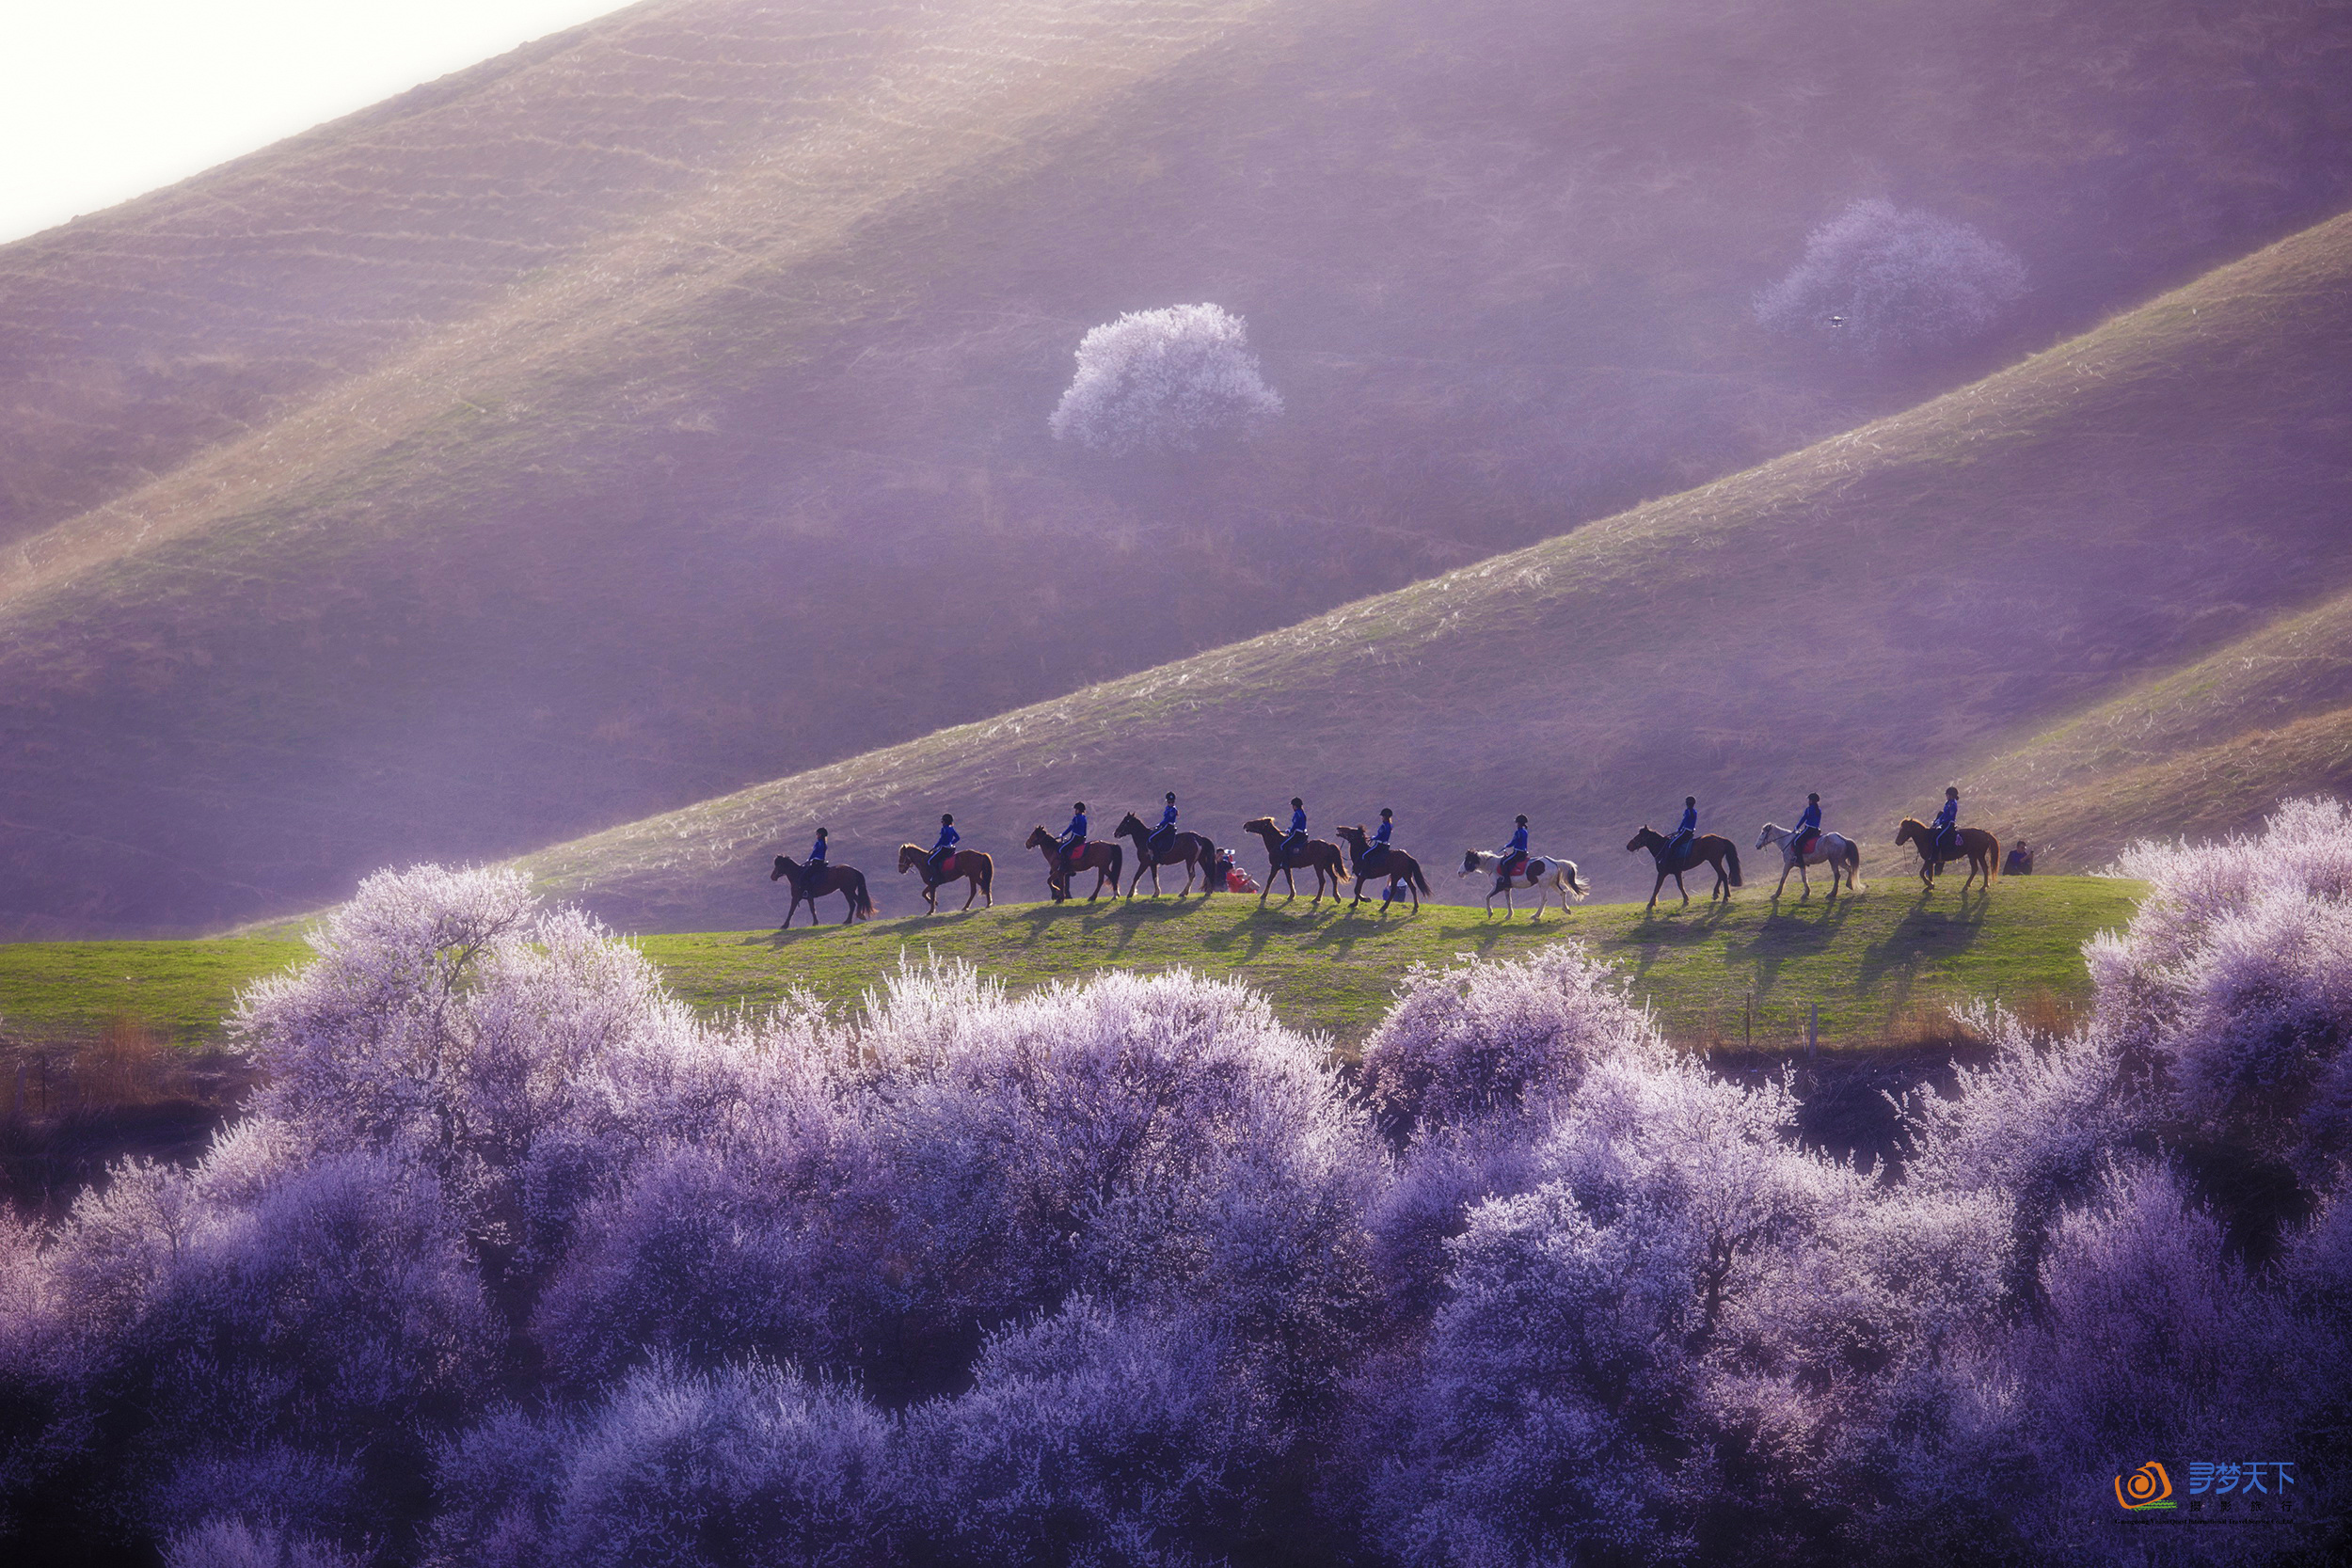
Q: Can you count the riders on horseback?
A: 10